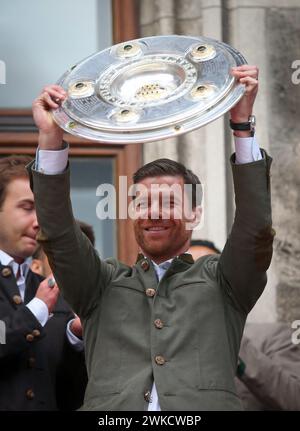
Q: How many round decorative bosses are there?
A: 5